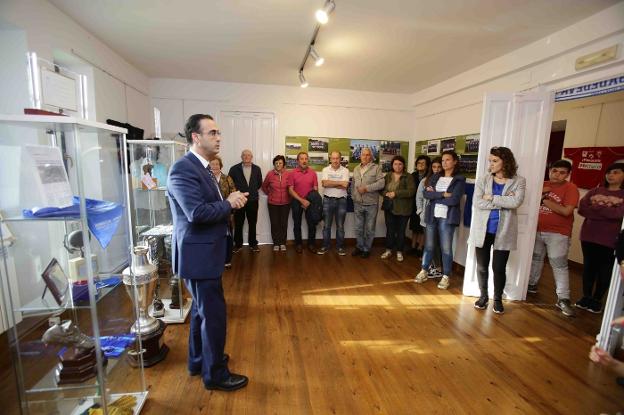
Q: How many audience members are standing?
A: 13